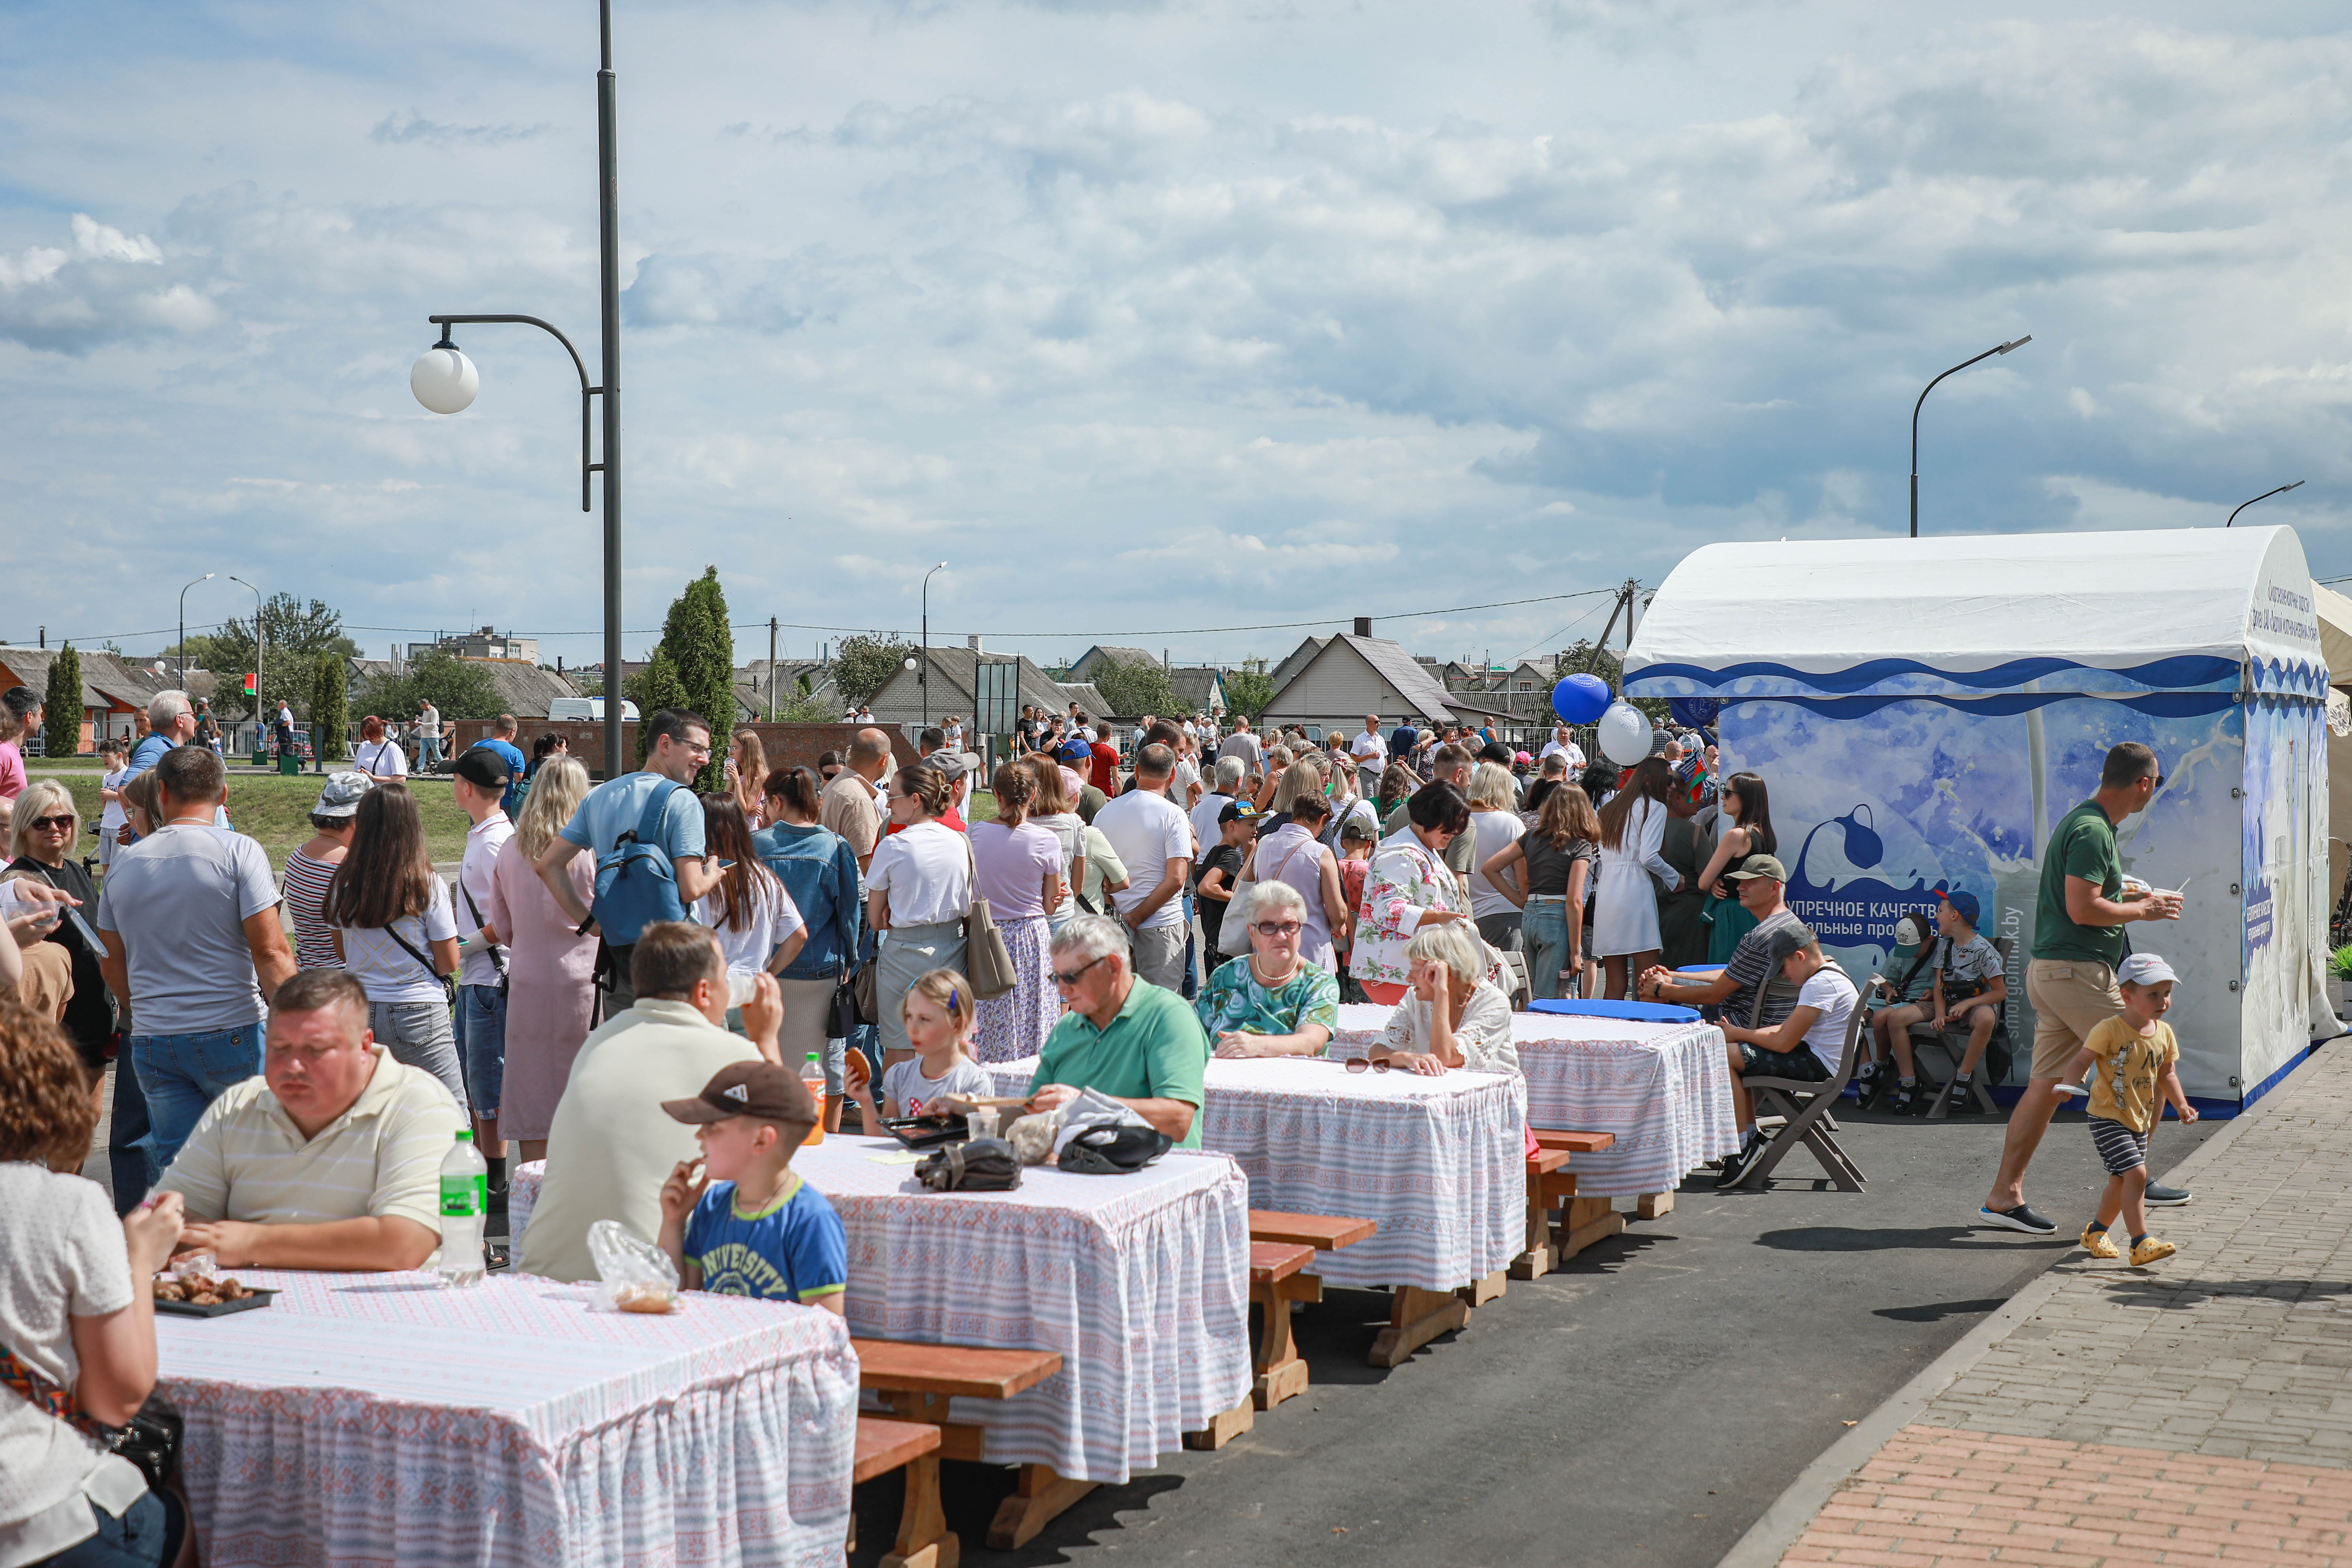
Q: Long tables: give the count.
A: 4